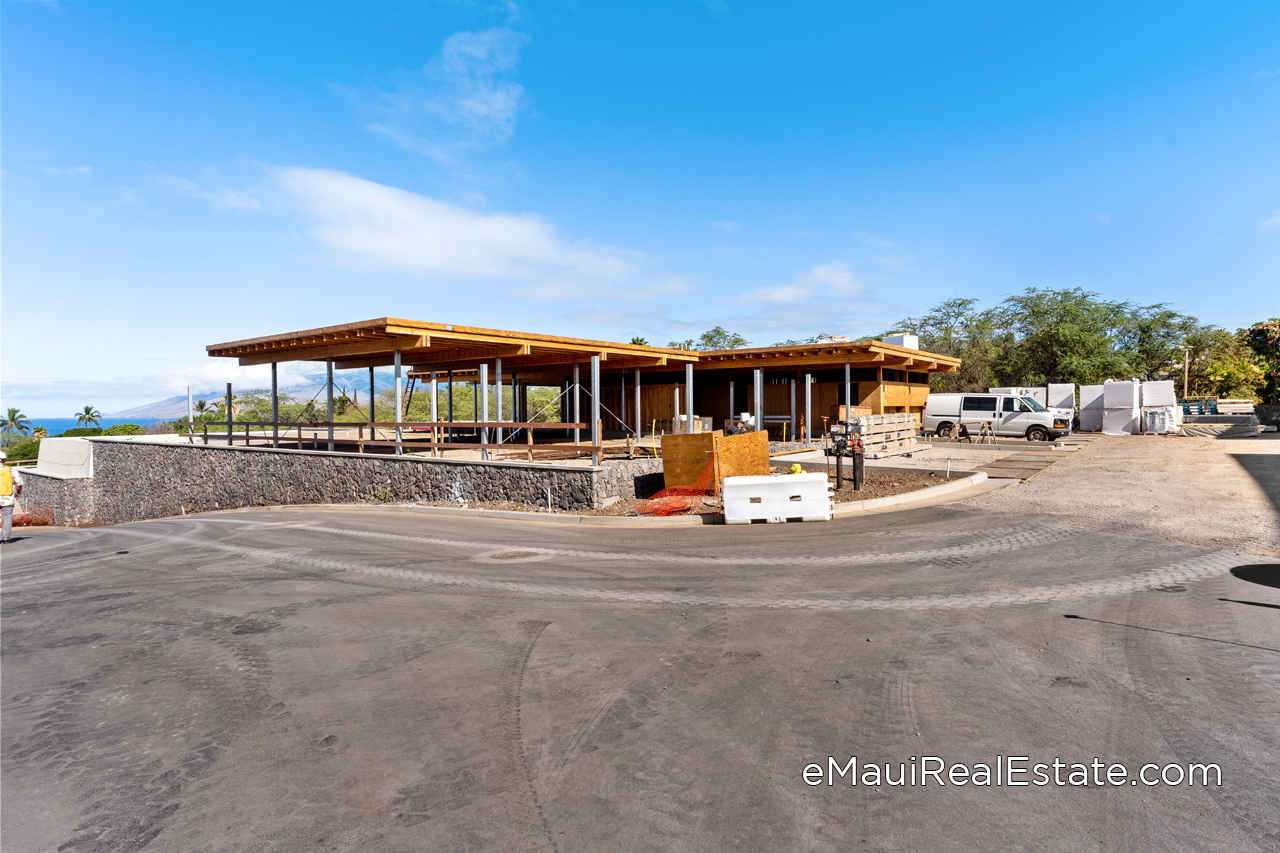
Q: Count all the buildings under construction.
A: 1